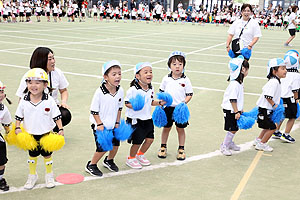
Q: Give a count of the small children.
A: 8